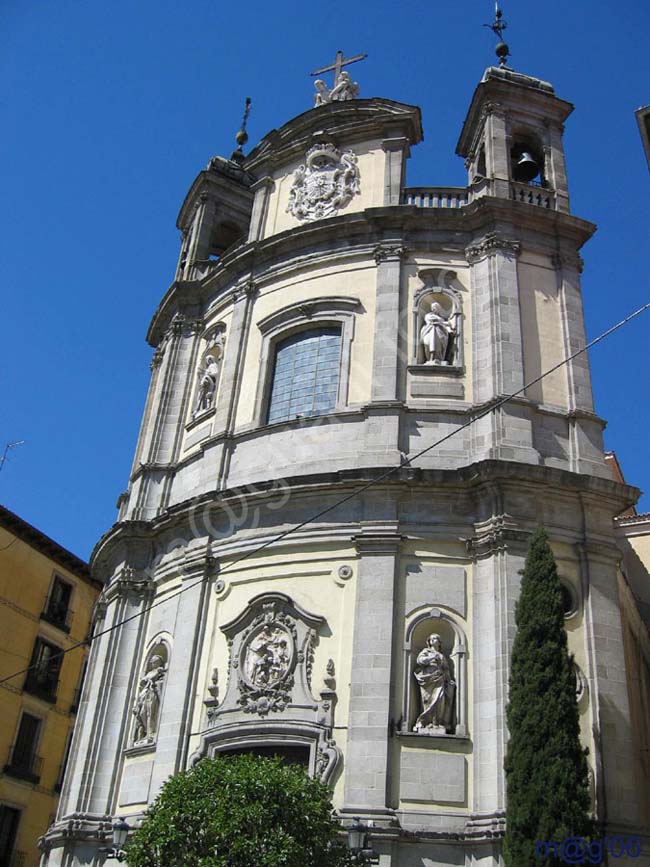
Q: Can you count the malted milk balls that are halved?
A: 0